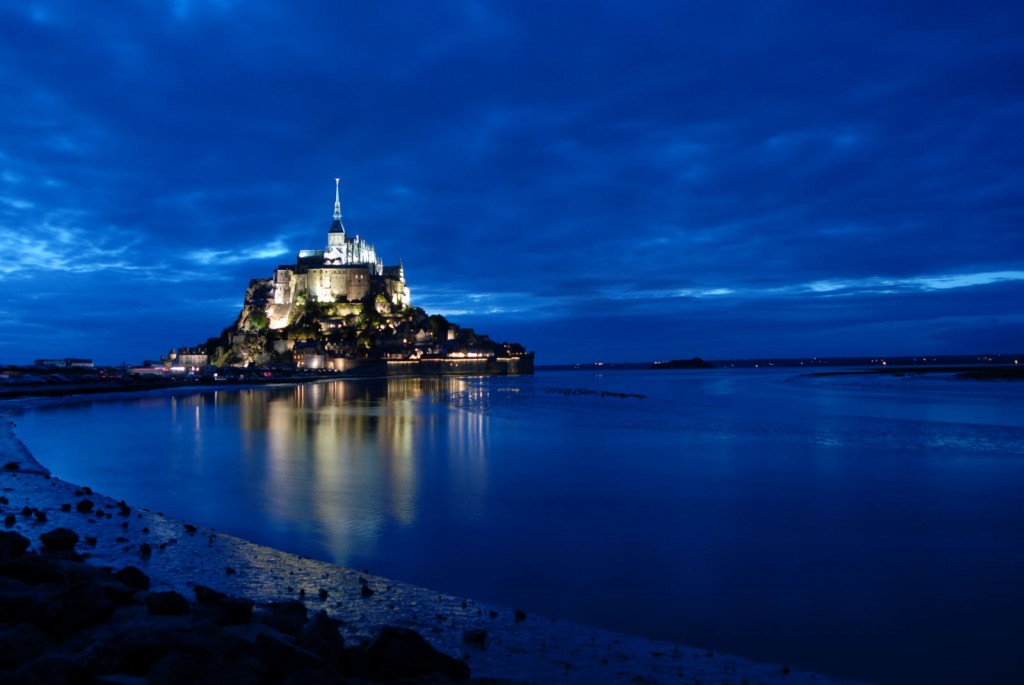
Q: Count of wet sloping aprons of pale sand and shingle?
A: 1